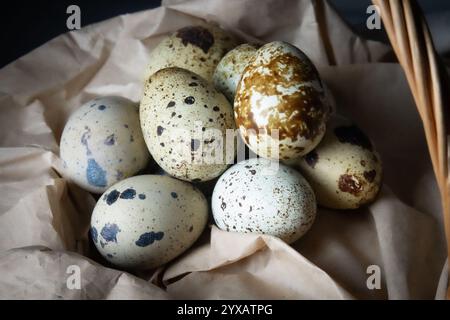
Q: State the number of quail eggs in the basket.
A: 8